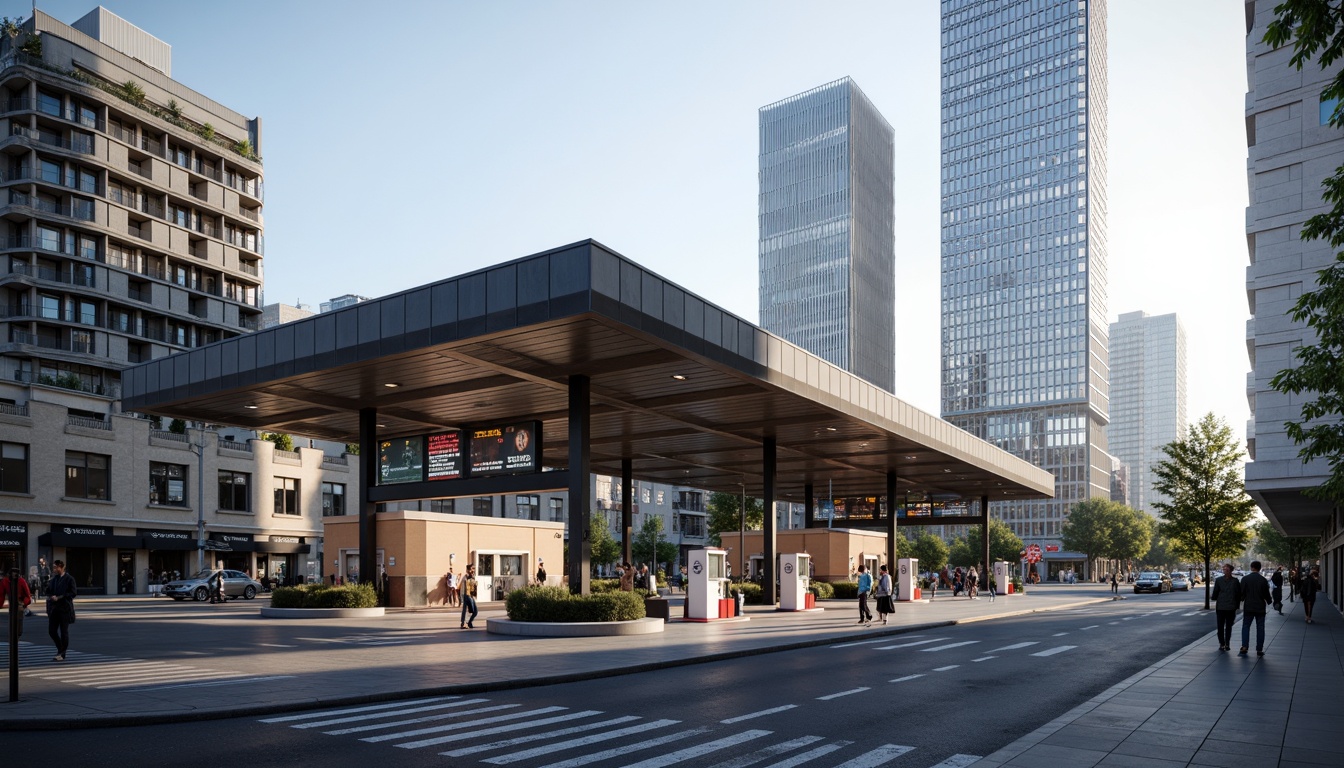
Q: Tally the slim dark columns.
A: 7